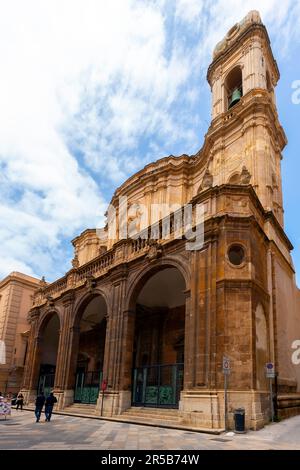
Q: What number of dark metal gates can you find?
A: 3